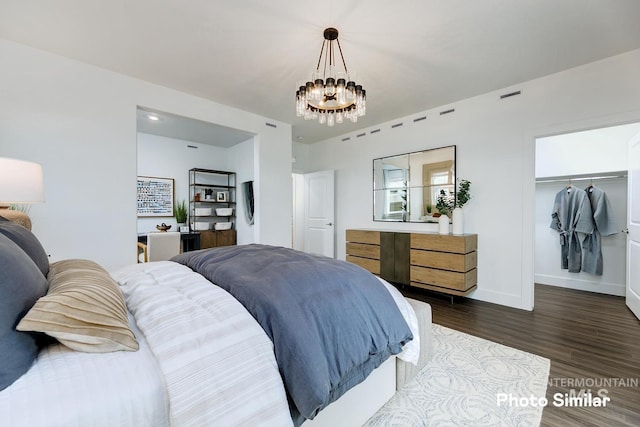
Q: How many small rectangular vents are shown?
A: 9